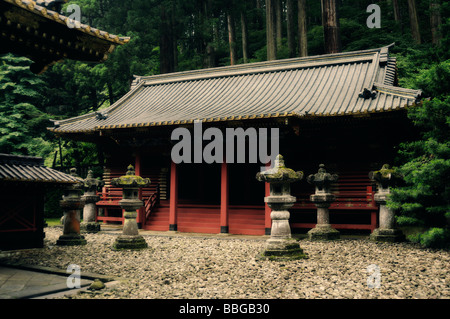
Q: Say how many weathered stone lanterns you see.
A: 6